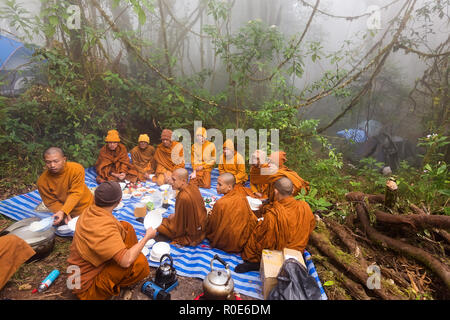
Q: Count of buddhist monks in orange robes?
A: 12